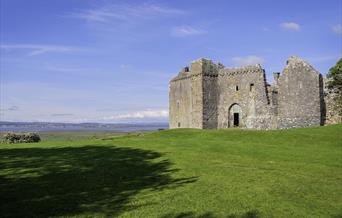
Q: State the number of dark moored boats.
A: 0